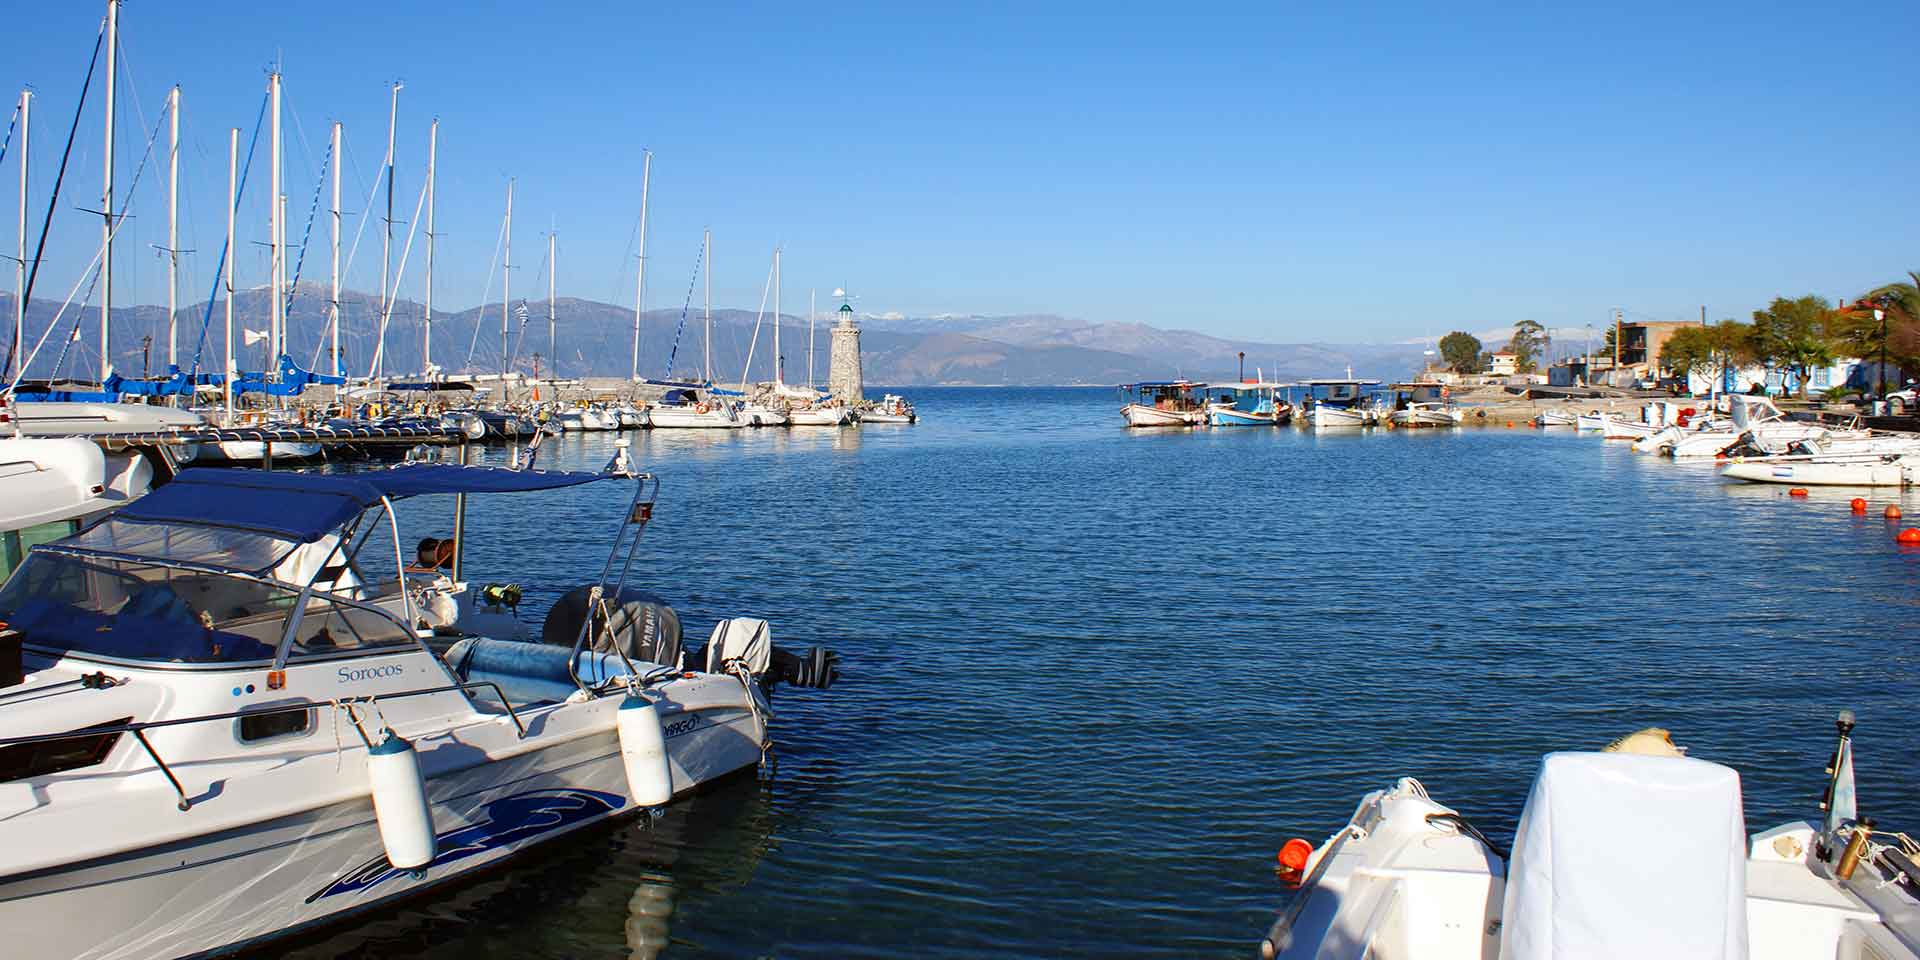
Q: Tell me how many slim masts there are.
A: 15